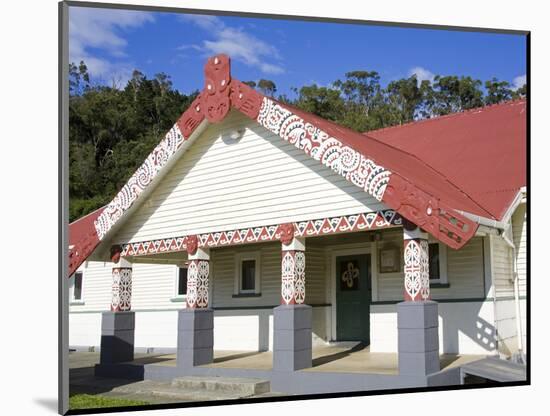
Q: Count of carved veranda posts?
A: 4